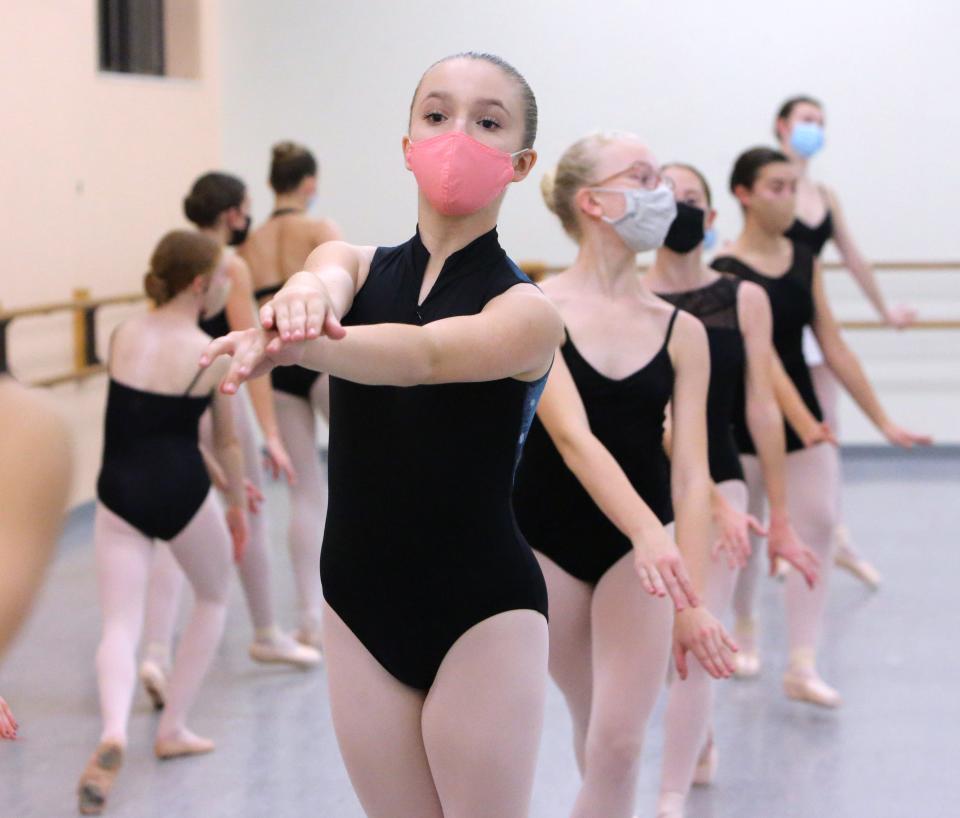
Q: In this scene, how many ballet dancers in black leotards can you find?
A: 8